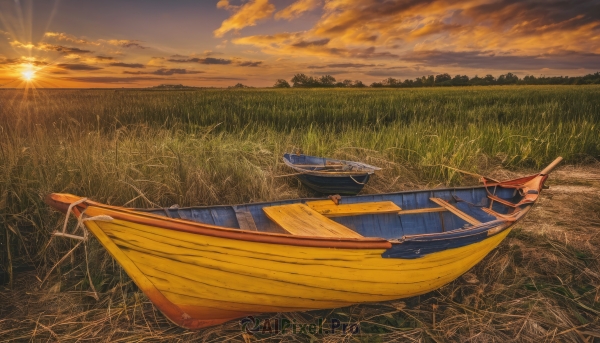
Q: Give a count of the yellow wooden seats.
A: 2